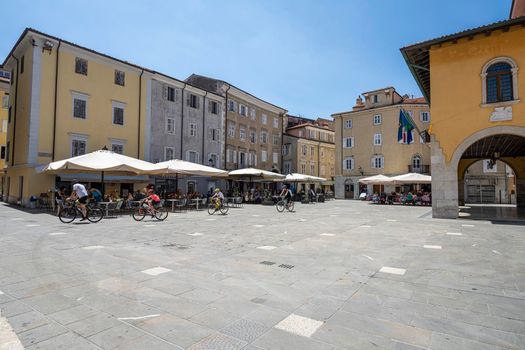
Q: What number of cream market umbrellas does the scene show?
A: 6